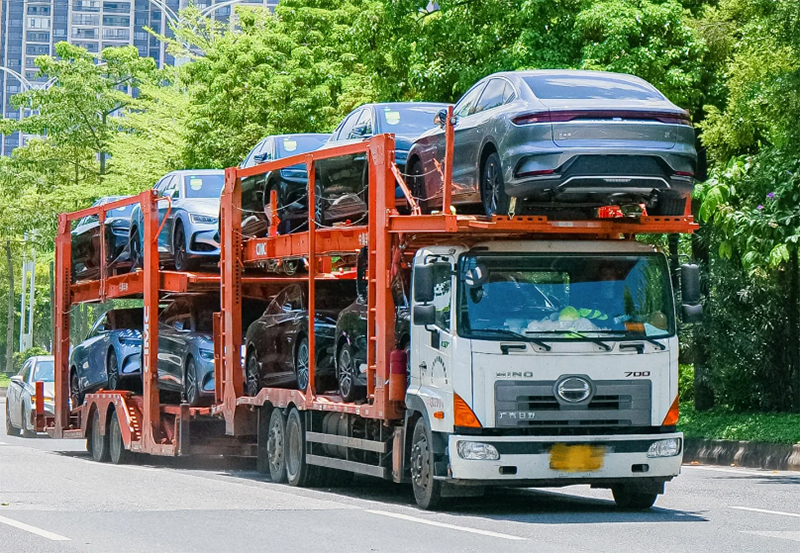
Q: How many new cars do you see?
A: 9